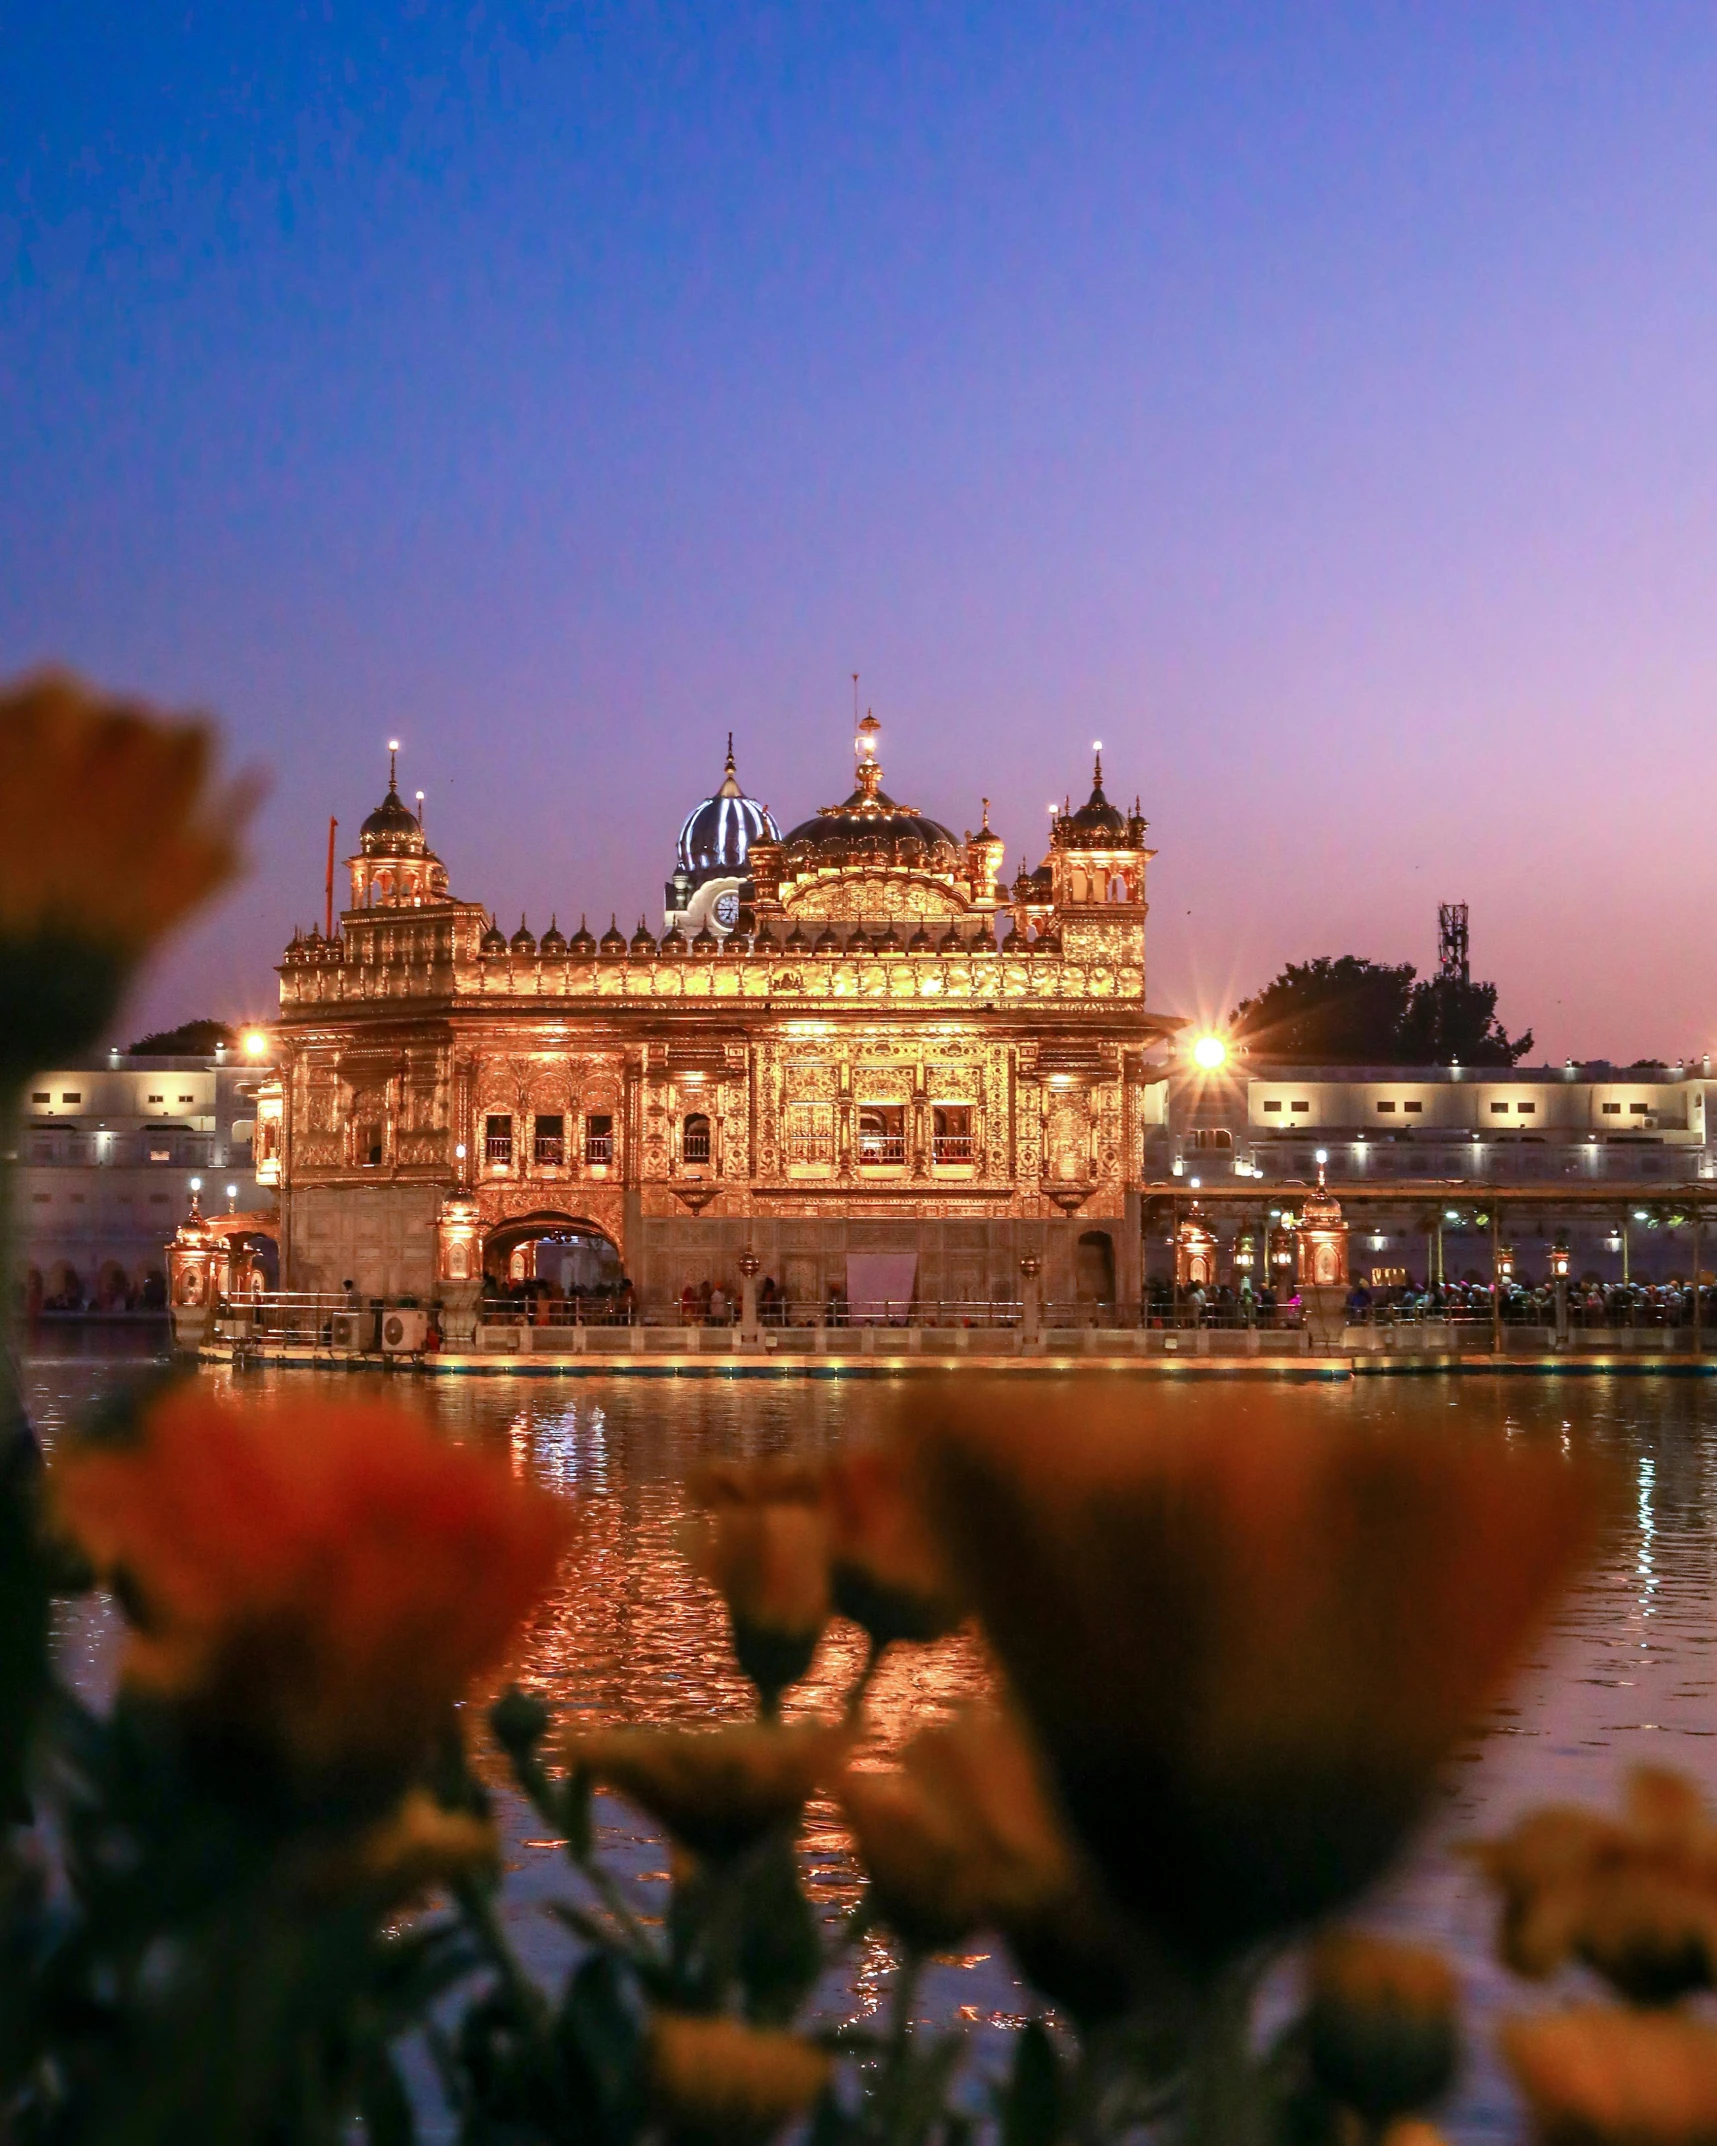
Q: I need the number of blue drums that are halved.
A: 0